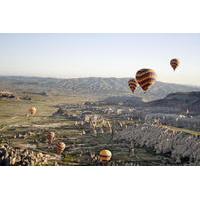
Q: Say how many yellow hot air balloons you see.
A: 1